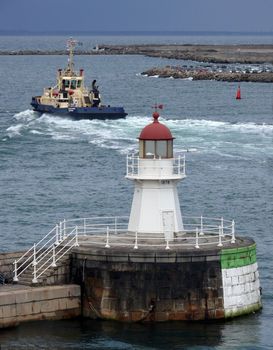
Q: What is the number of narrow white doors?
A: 1